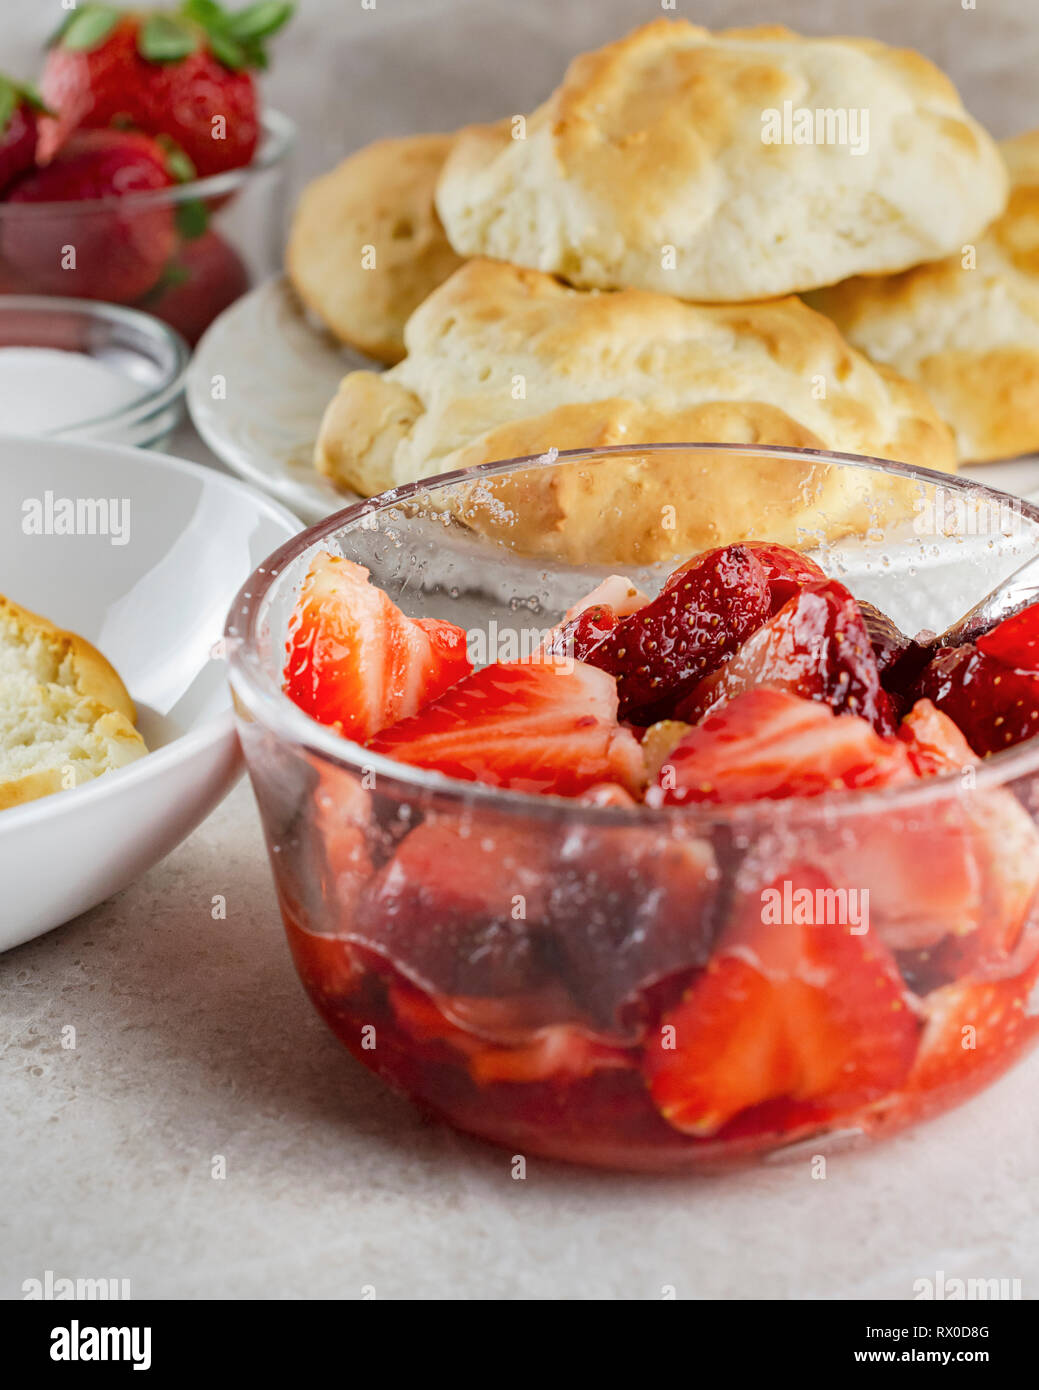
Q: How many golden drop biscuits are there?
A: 5